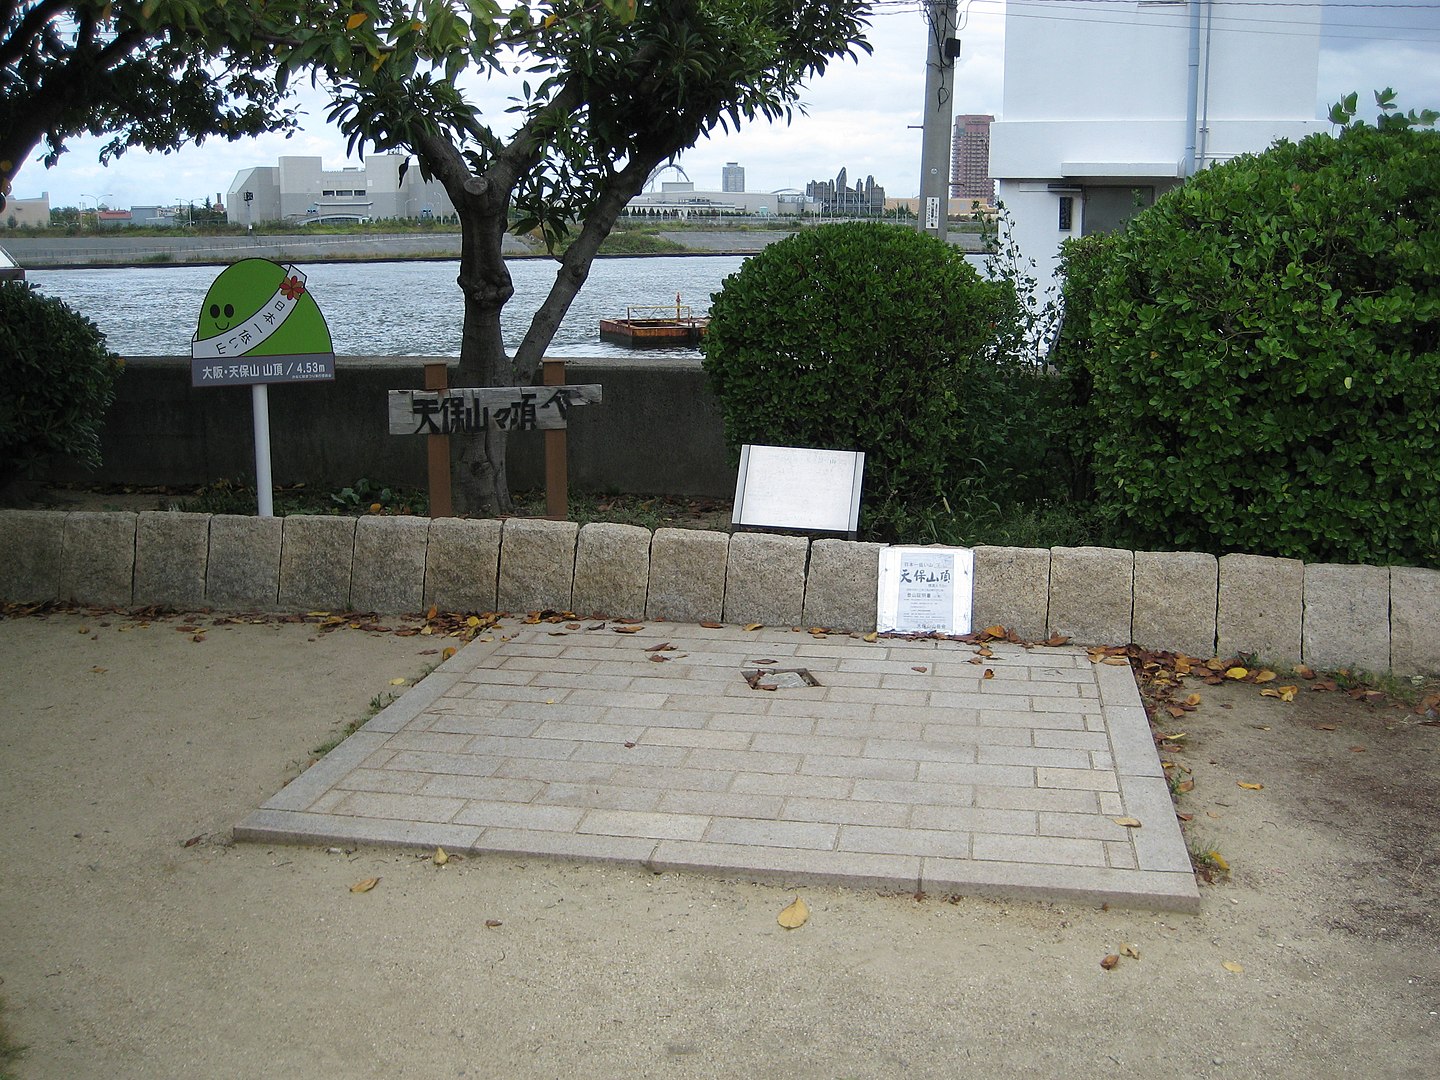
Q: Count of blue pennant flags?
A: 0